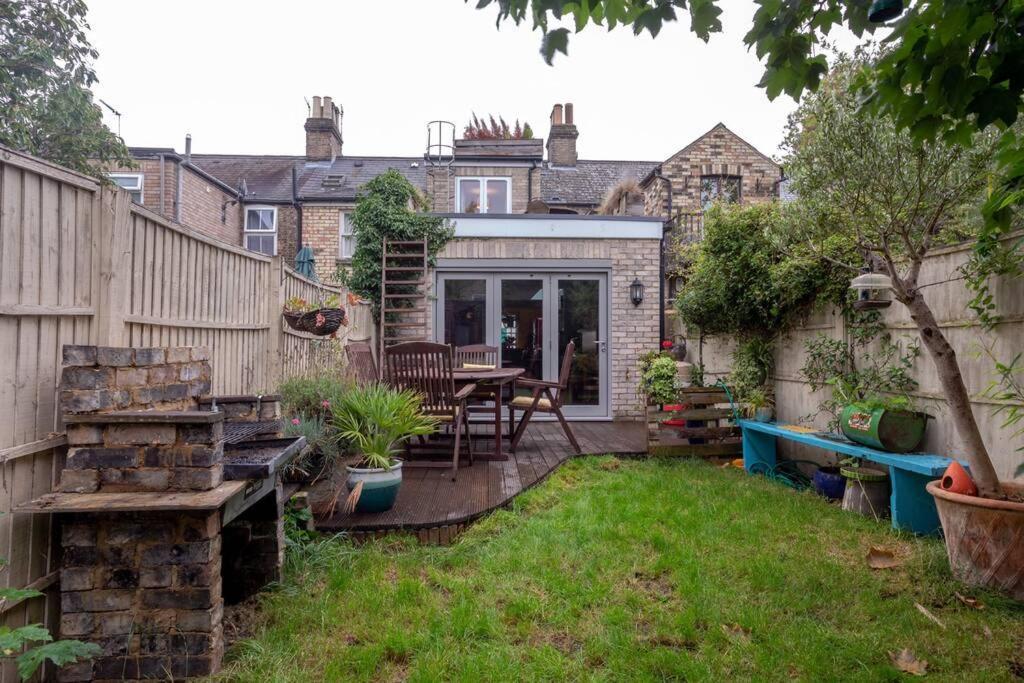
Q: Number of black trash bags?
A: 0